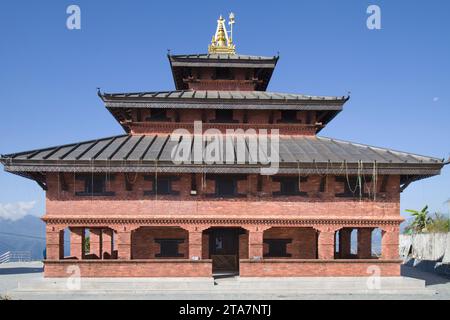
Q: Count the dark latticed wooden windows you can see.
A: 11